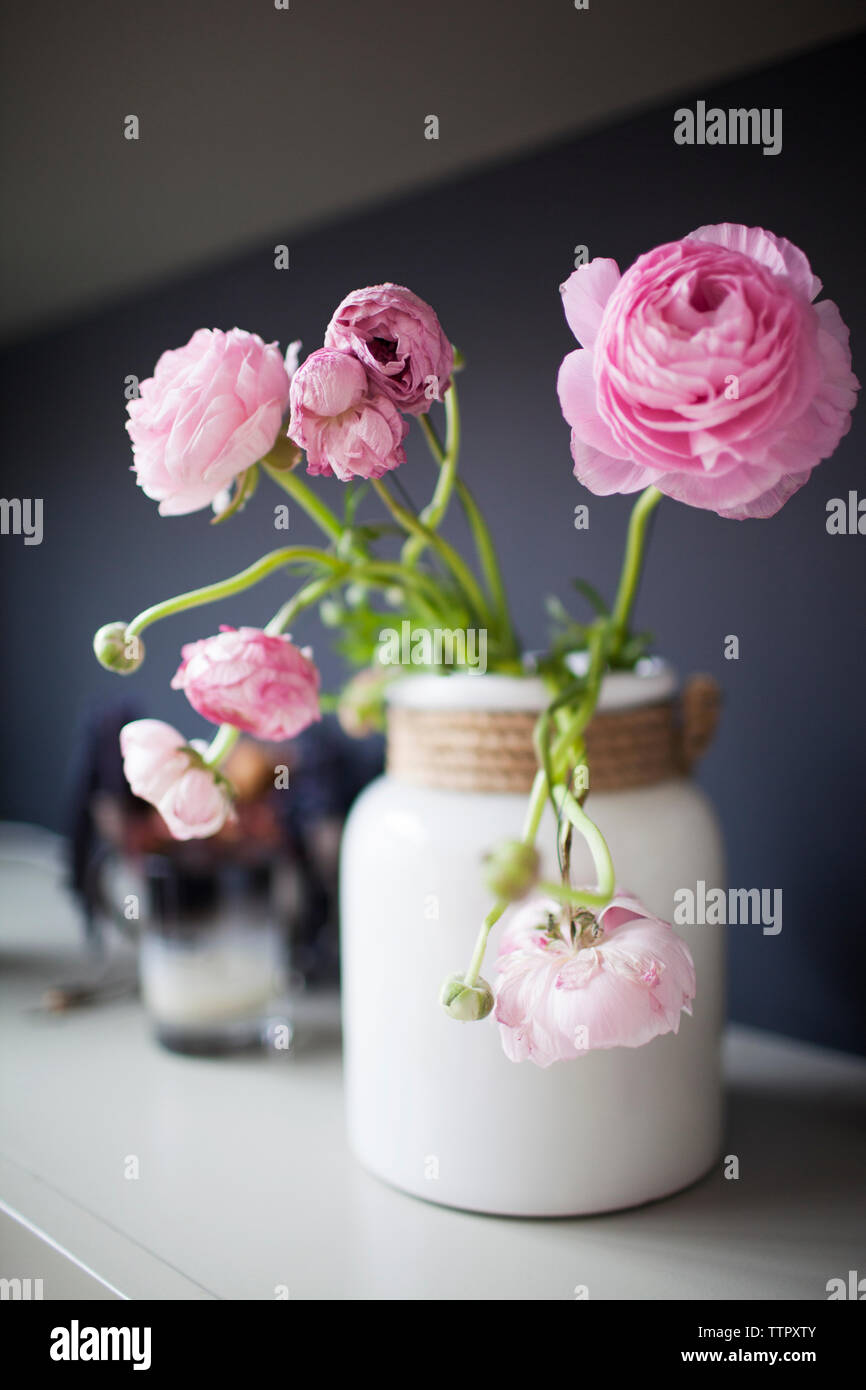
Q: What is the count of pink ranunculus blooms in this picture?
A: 7